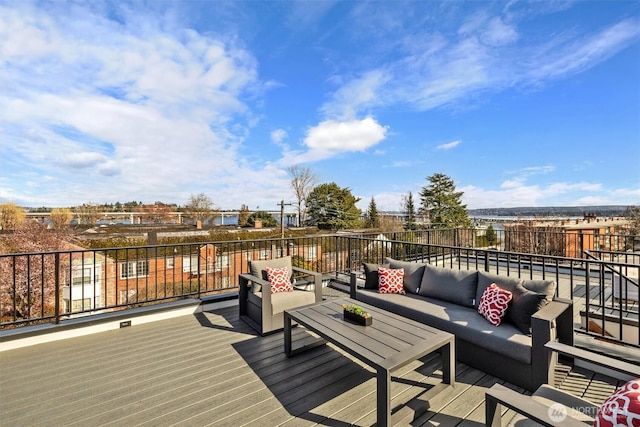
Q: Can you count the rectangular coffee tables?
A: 1